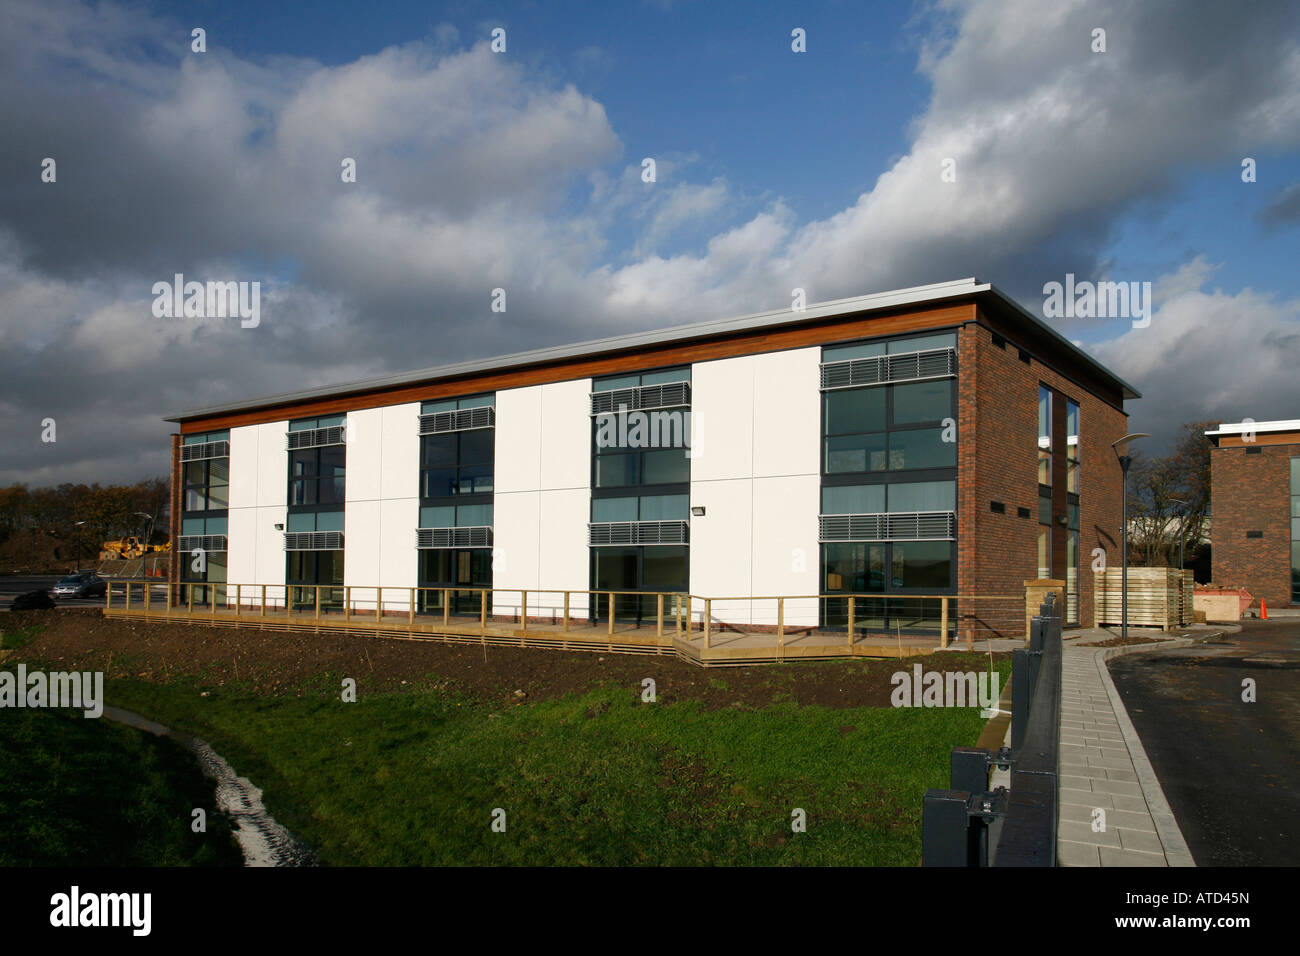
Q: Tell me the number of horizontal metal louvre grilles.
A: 10